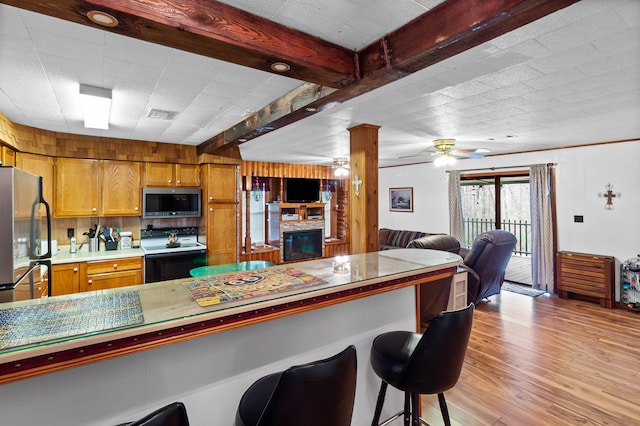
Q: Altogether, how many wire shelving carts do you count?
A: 1